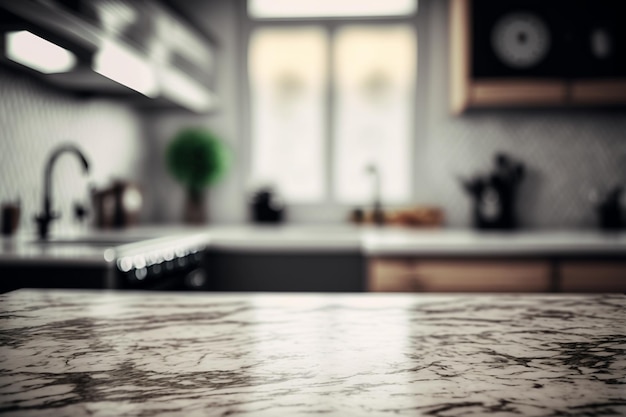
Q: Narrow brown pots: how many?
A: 1